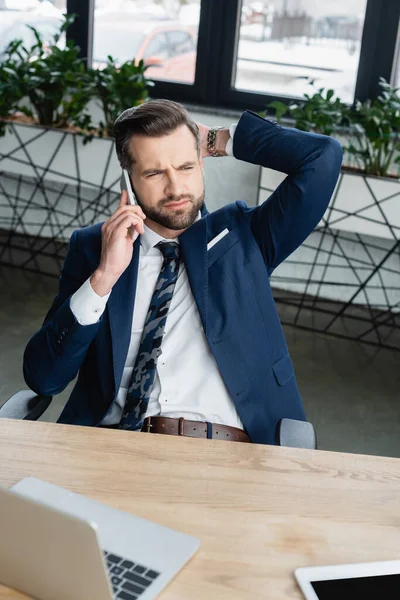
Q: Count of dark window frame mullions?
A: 3